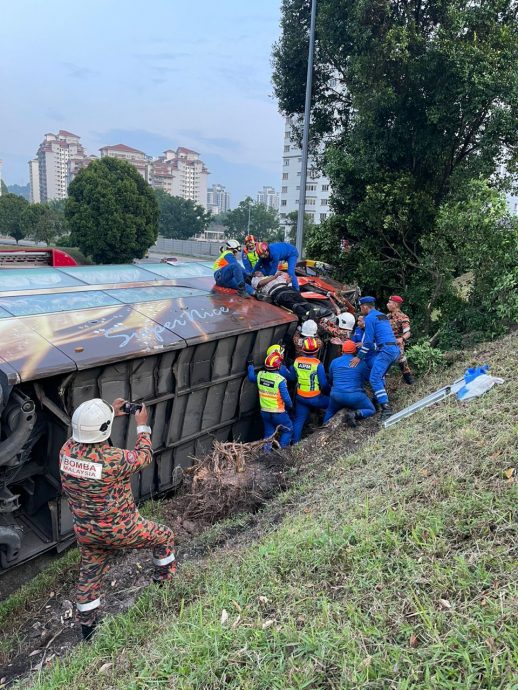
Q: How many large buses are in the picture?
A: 1